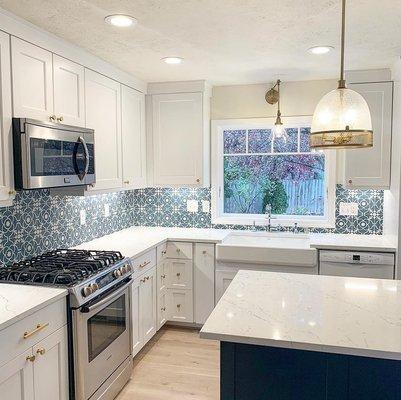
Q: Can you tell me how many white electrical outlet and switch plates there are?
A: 5